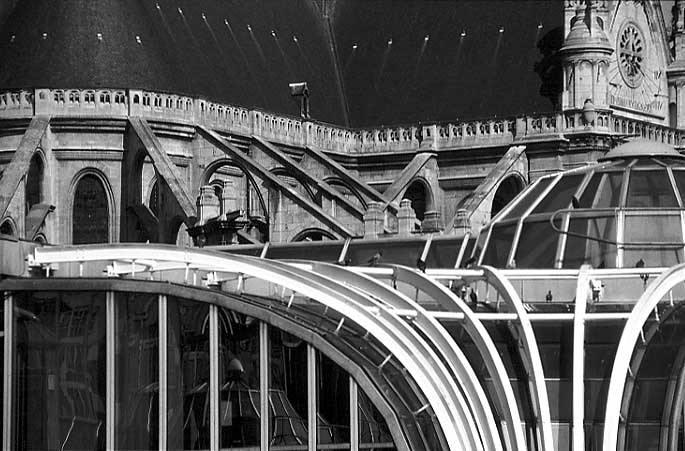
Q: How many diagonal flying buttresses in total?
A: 7